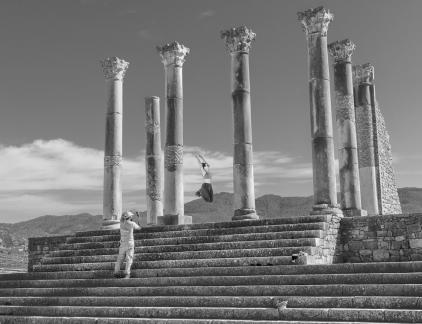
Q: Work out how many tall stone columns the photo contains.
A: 7